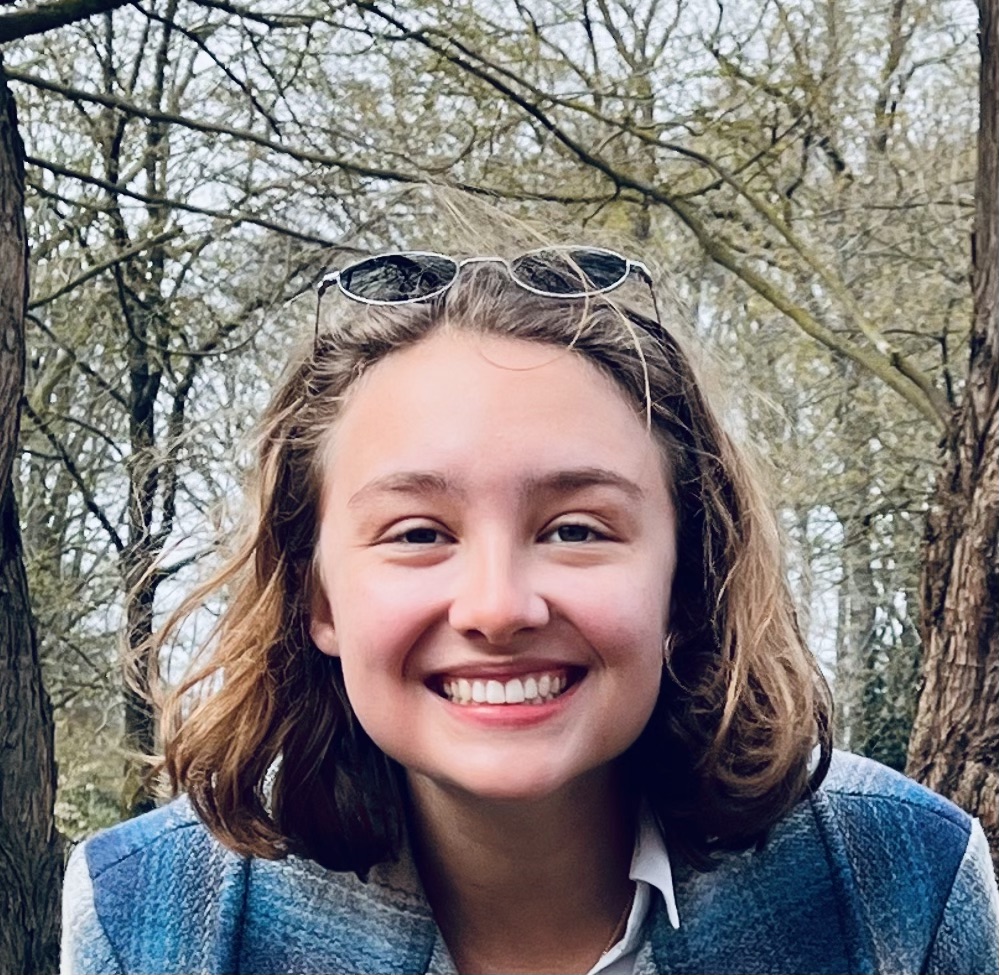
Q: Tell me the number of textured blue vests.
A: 1